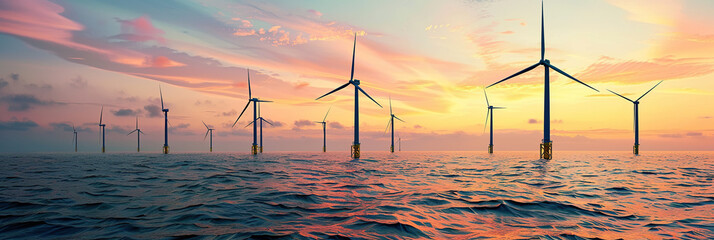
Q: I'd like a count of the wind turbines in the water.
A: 14